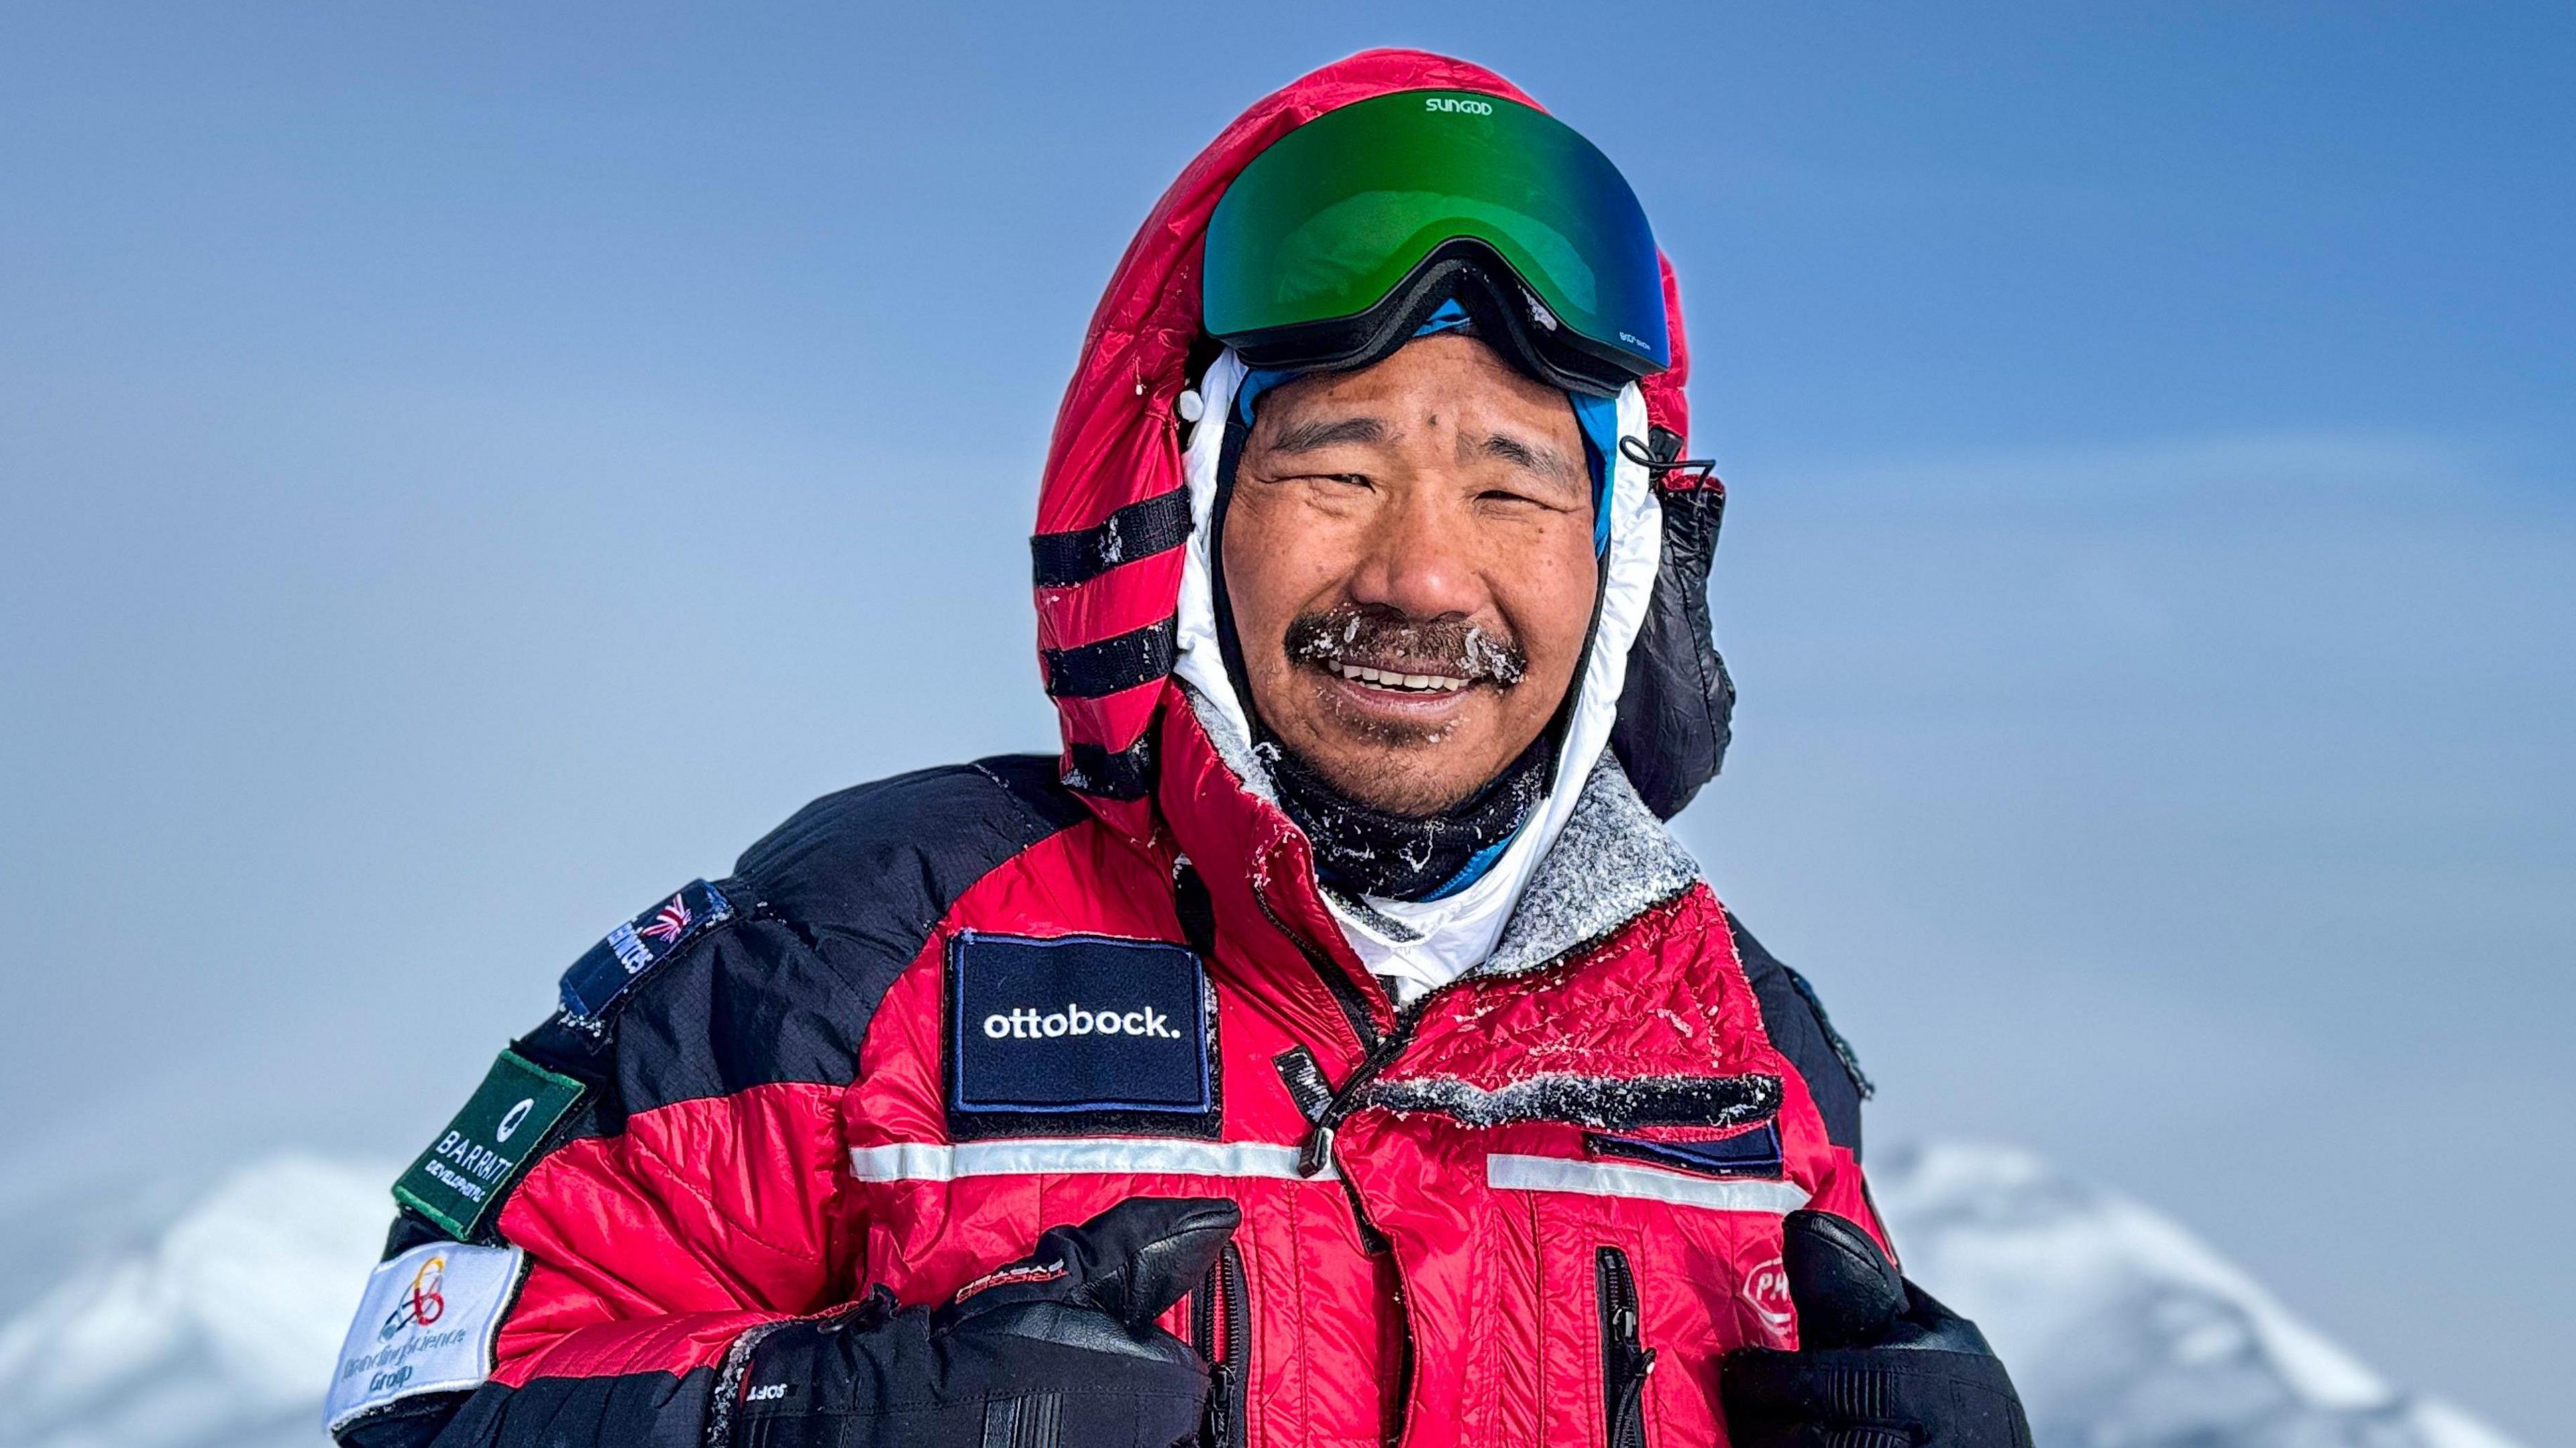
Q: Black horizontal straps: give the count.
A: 3